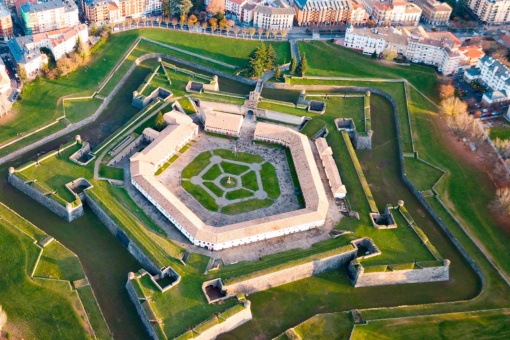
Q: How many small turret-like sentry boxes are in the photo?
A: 14